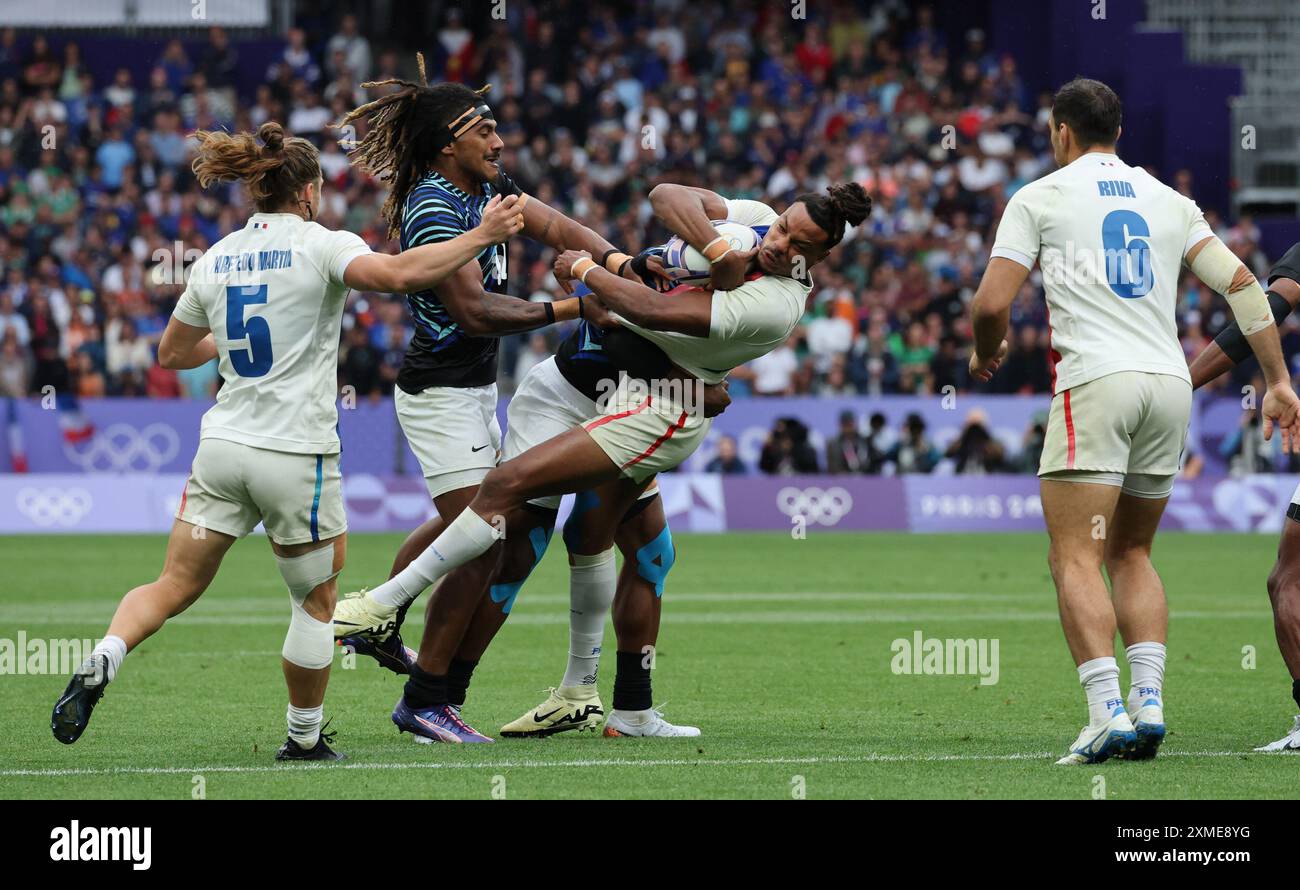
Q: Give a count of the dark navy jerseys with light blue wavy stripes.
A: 2